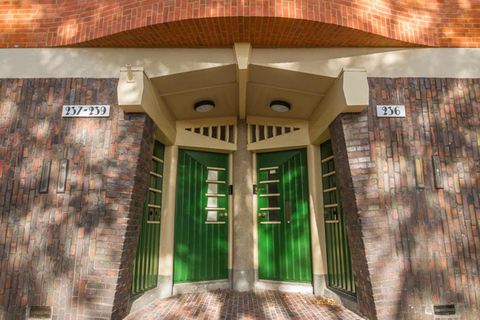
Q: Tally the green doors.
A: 4